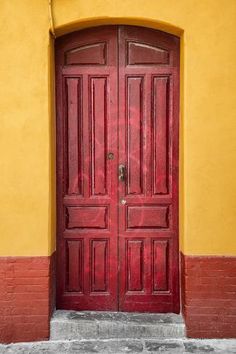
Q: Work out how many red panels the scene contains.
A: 12